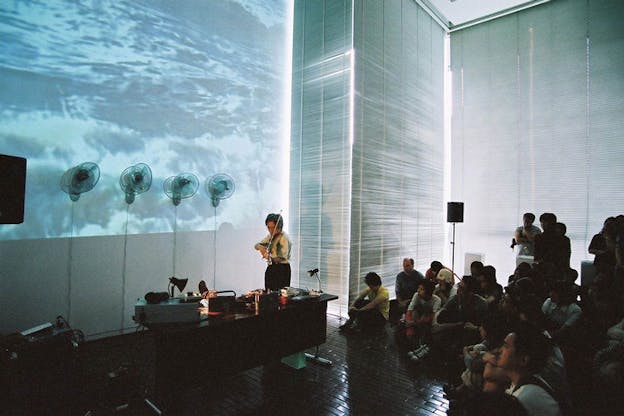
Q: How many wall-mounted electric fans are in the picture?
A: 4